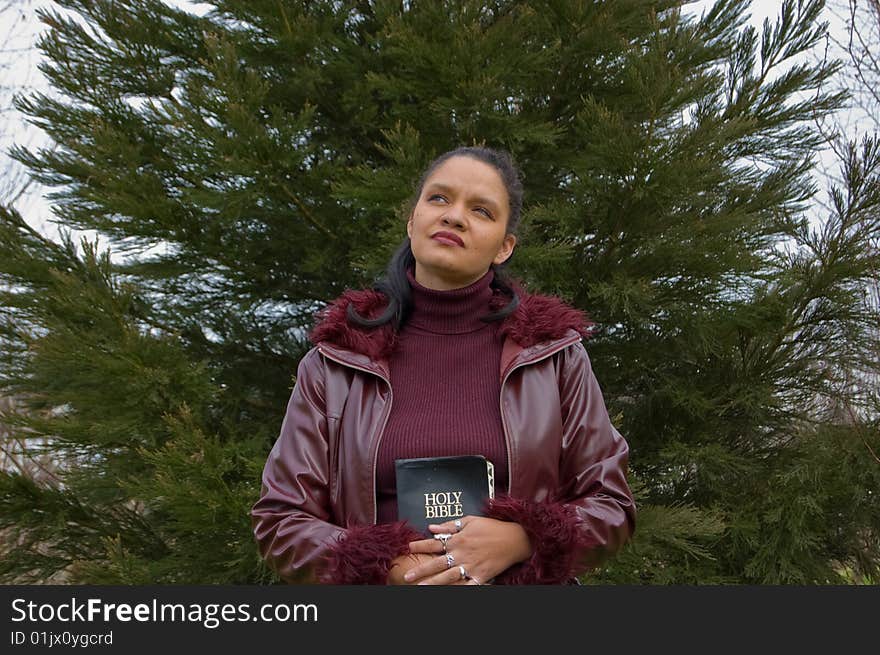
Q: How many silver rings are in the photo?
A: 5